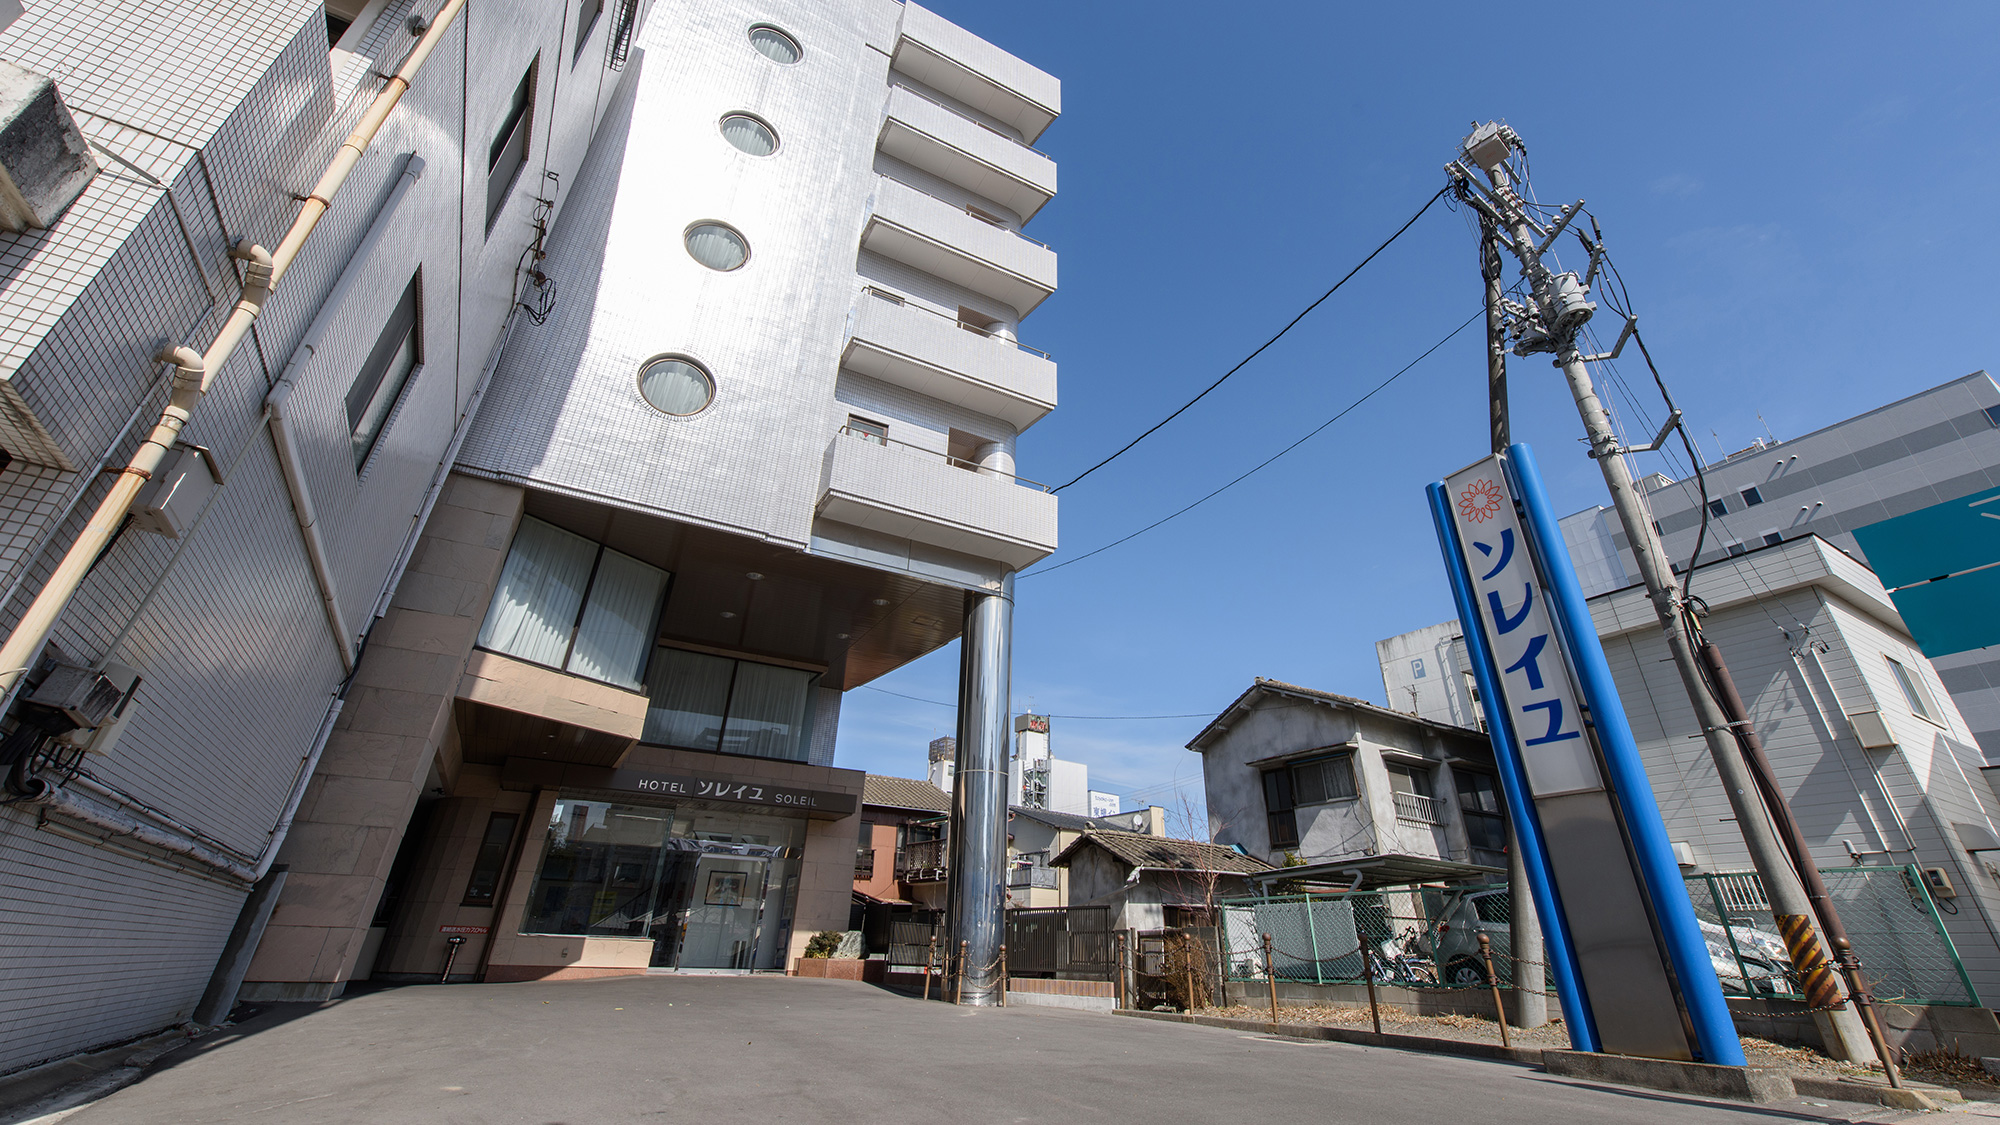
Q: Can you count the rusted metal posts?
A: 9